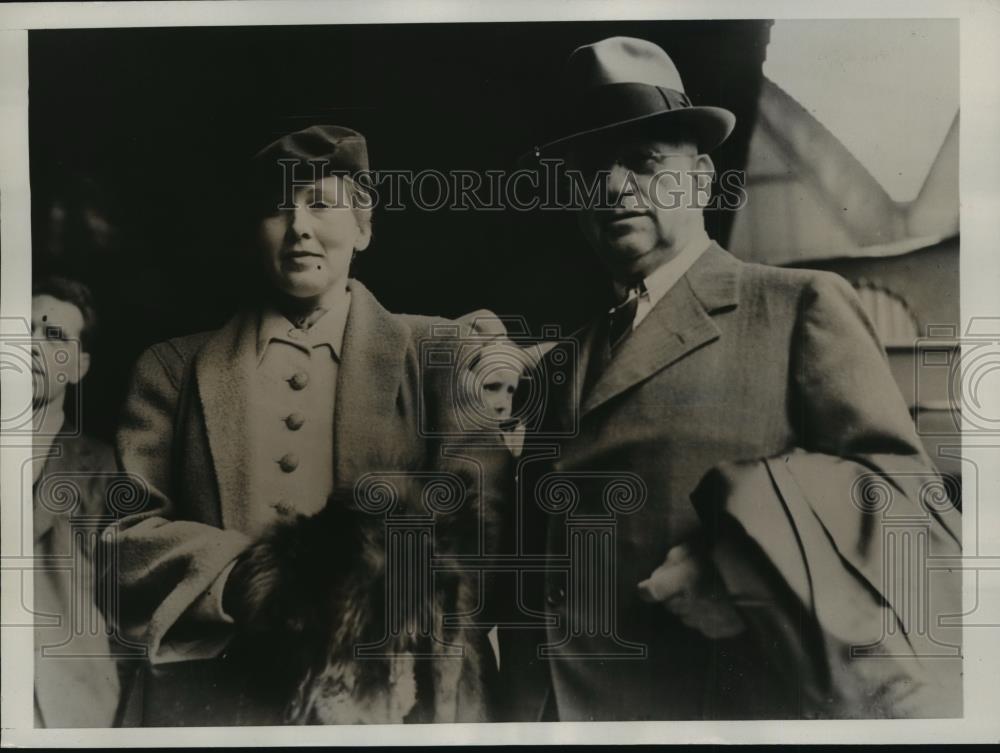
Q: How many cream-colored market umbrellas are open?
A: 0